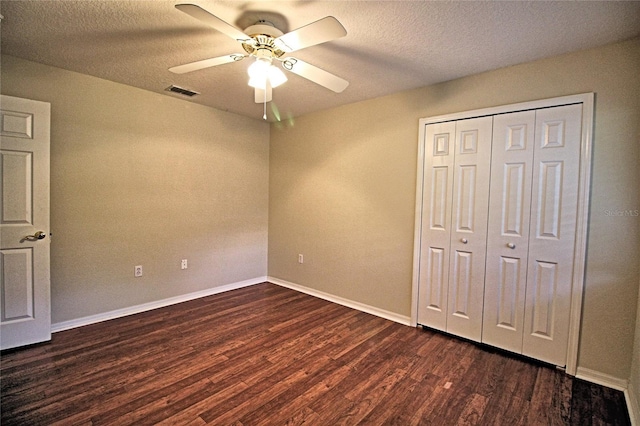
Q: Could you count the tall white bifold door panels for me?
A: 4